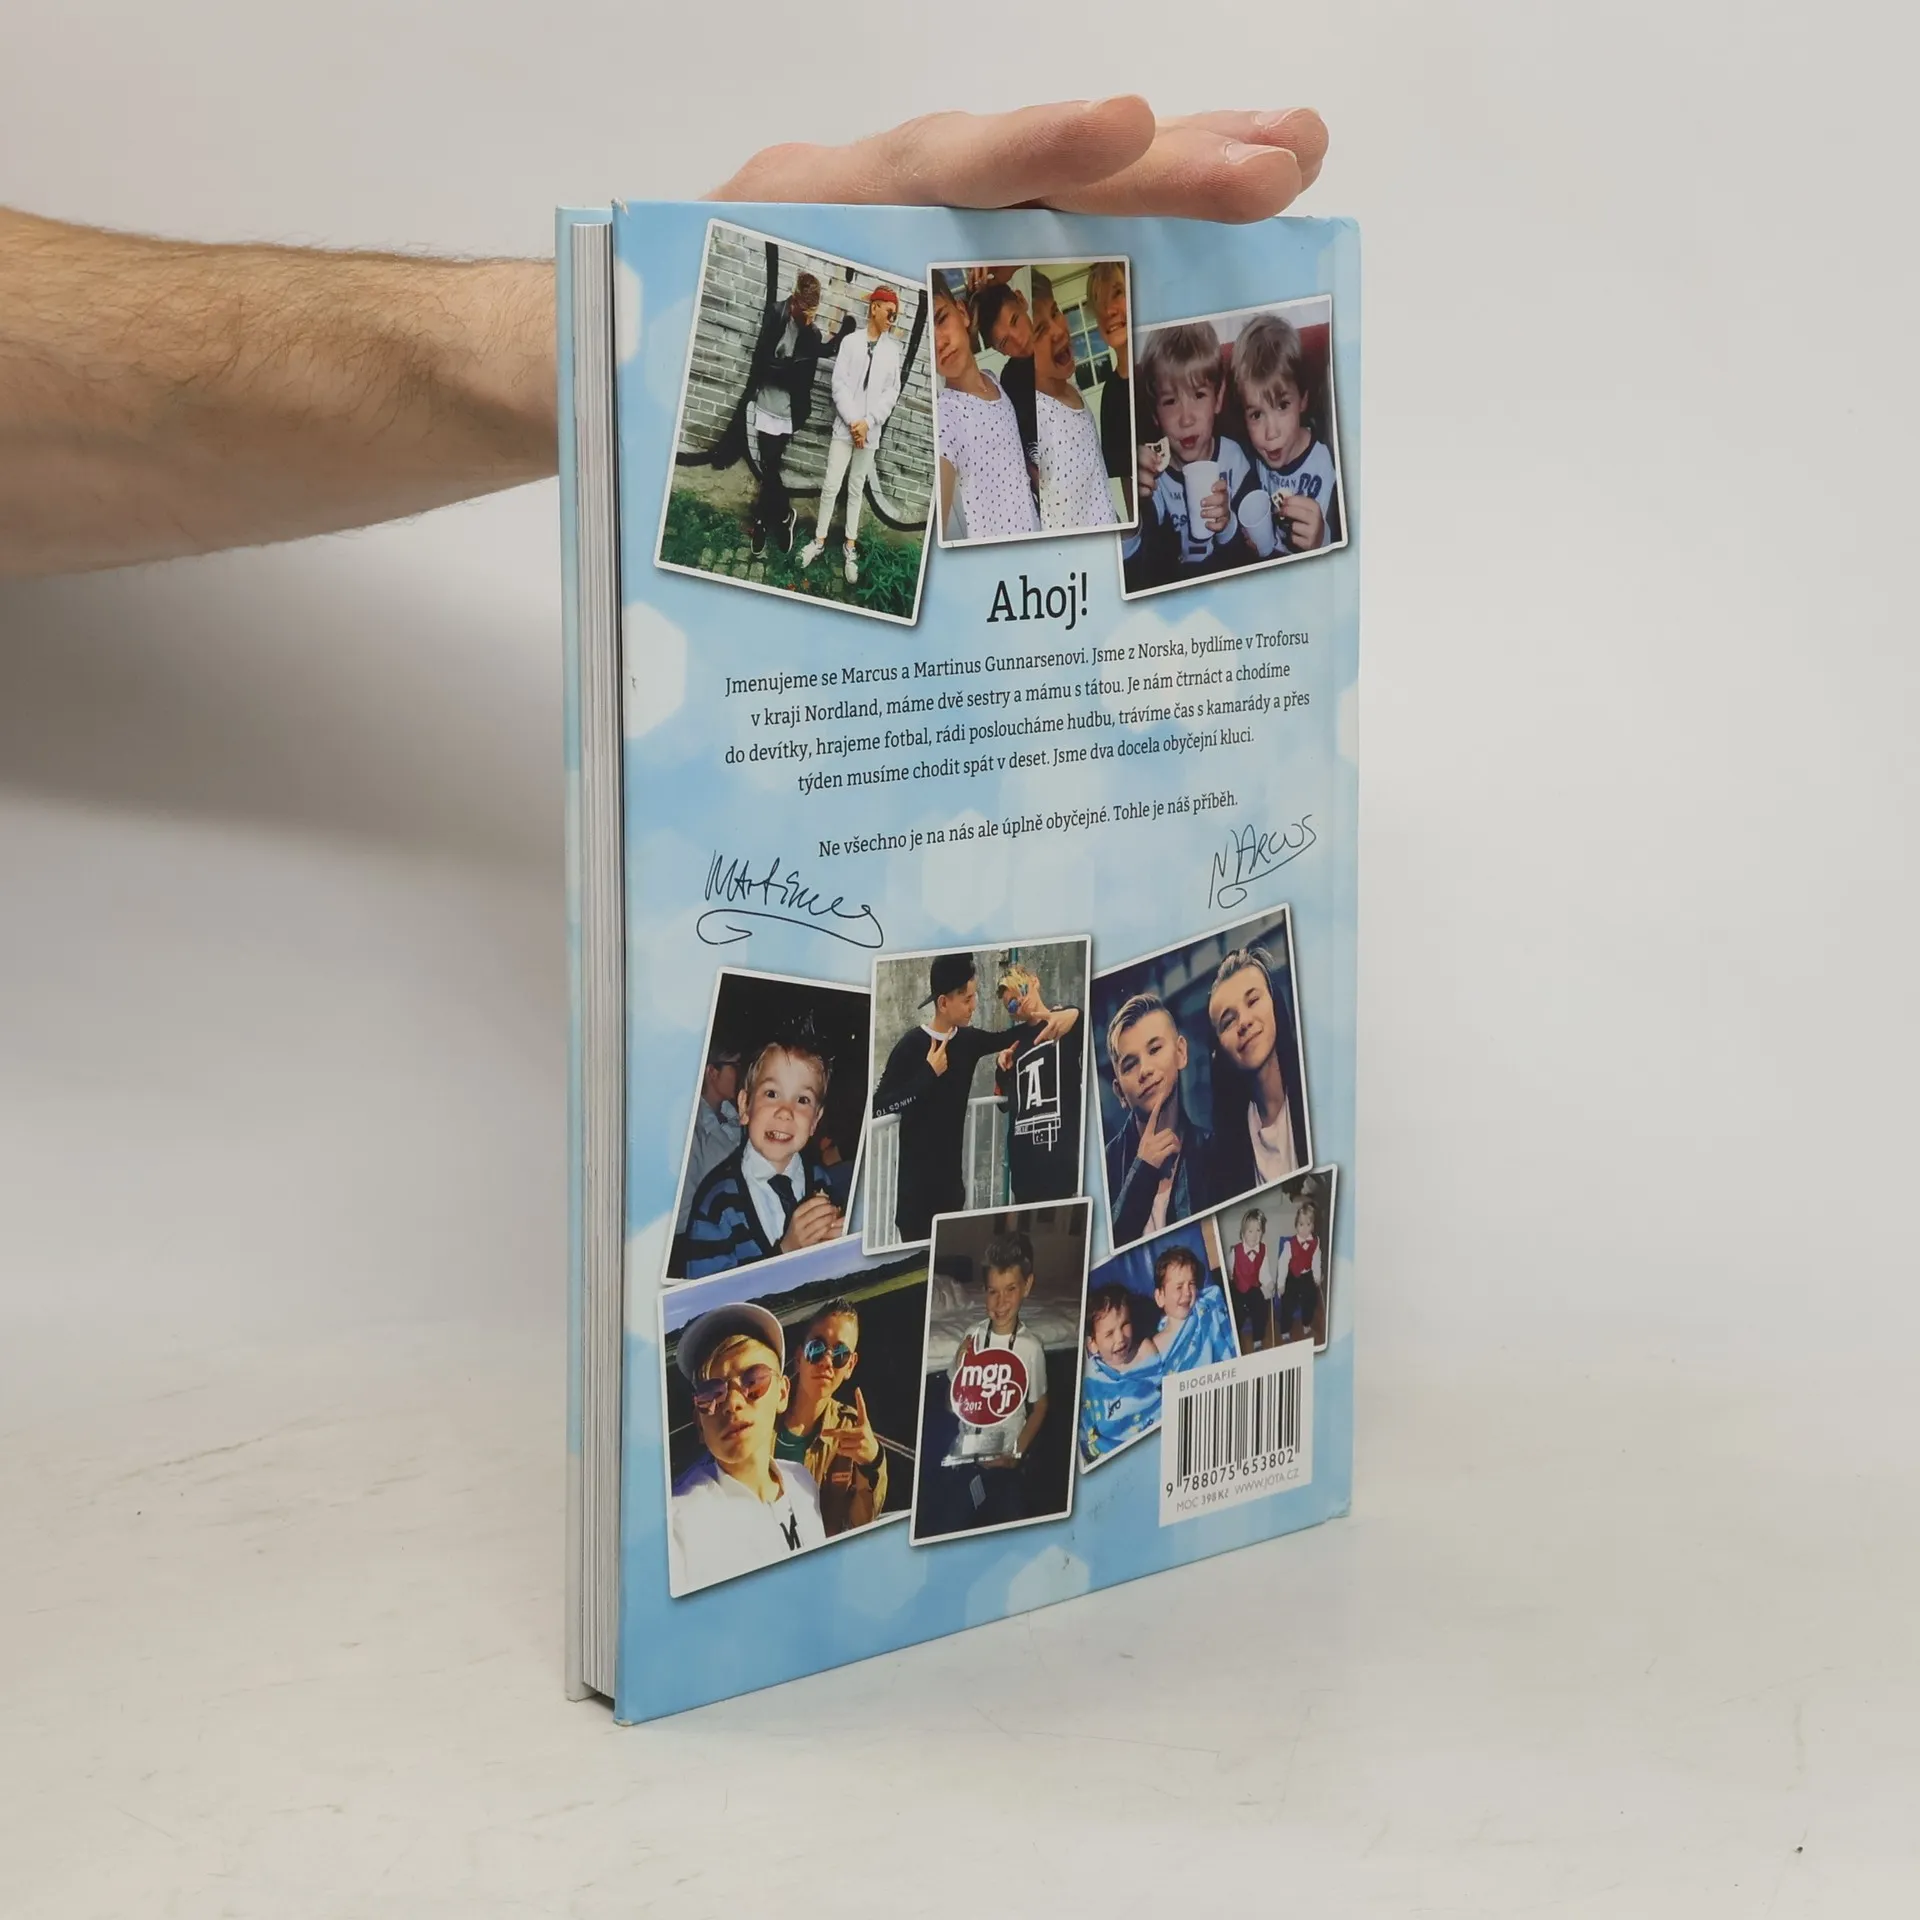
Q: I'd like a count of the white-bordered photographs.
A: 10